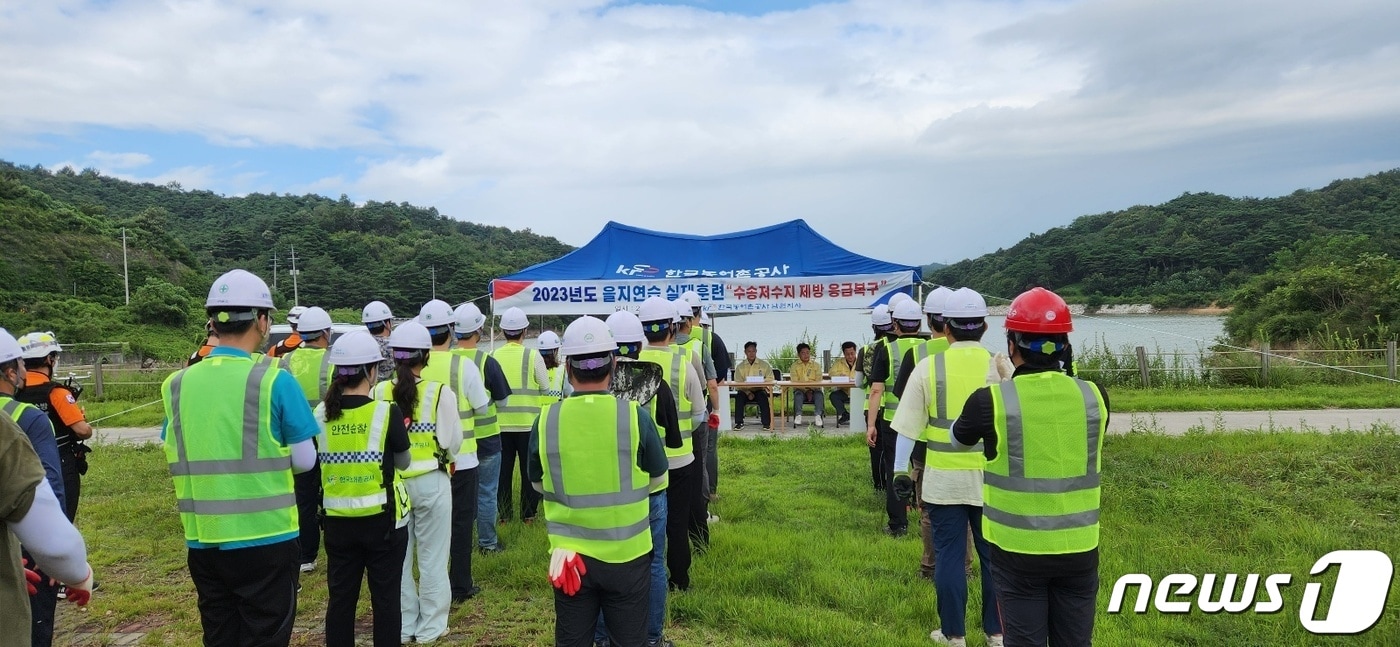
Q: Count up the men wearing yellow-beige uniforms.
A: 3